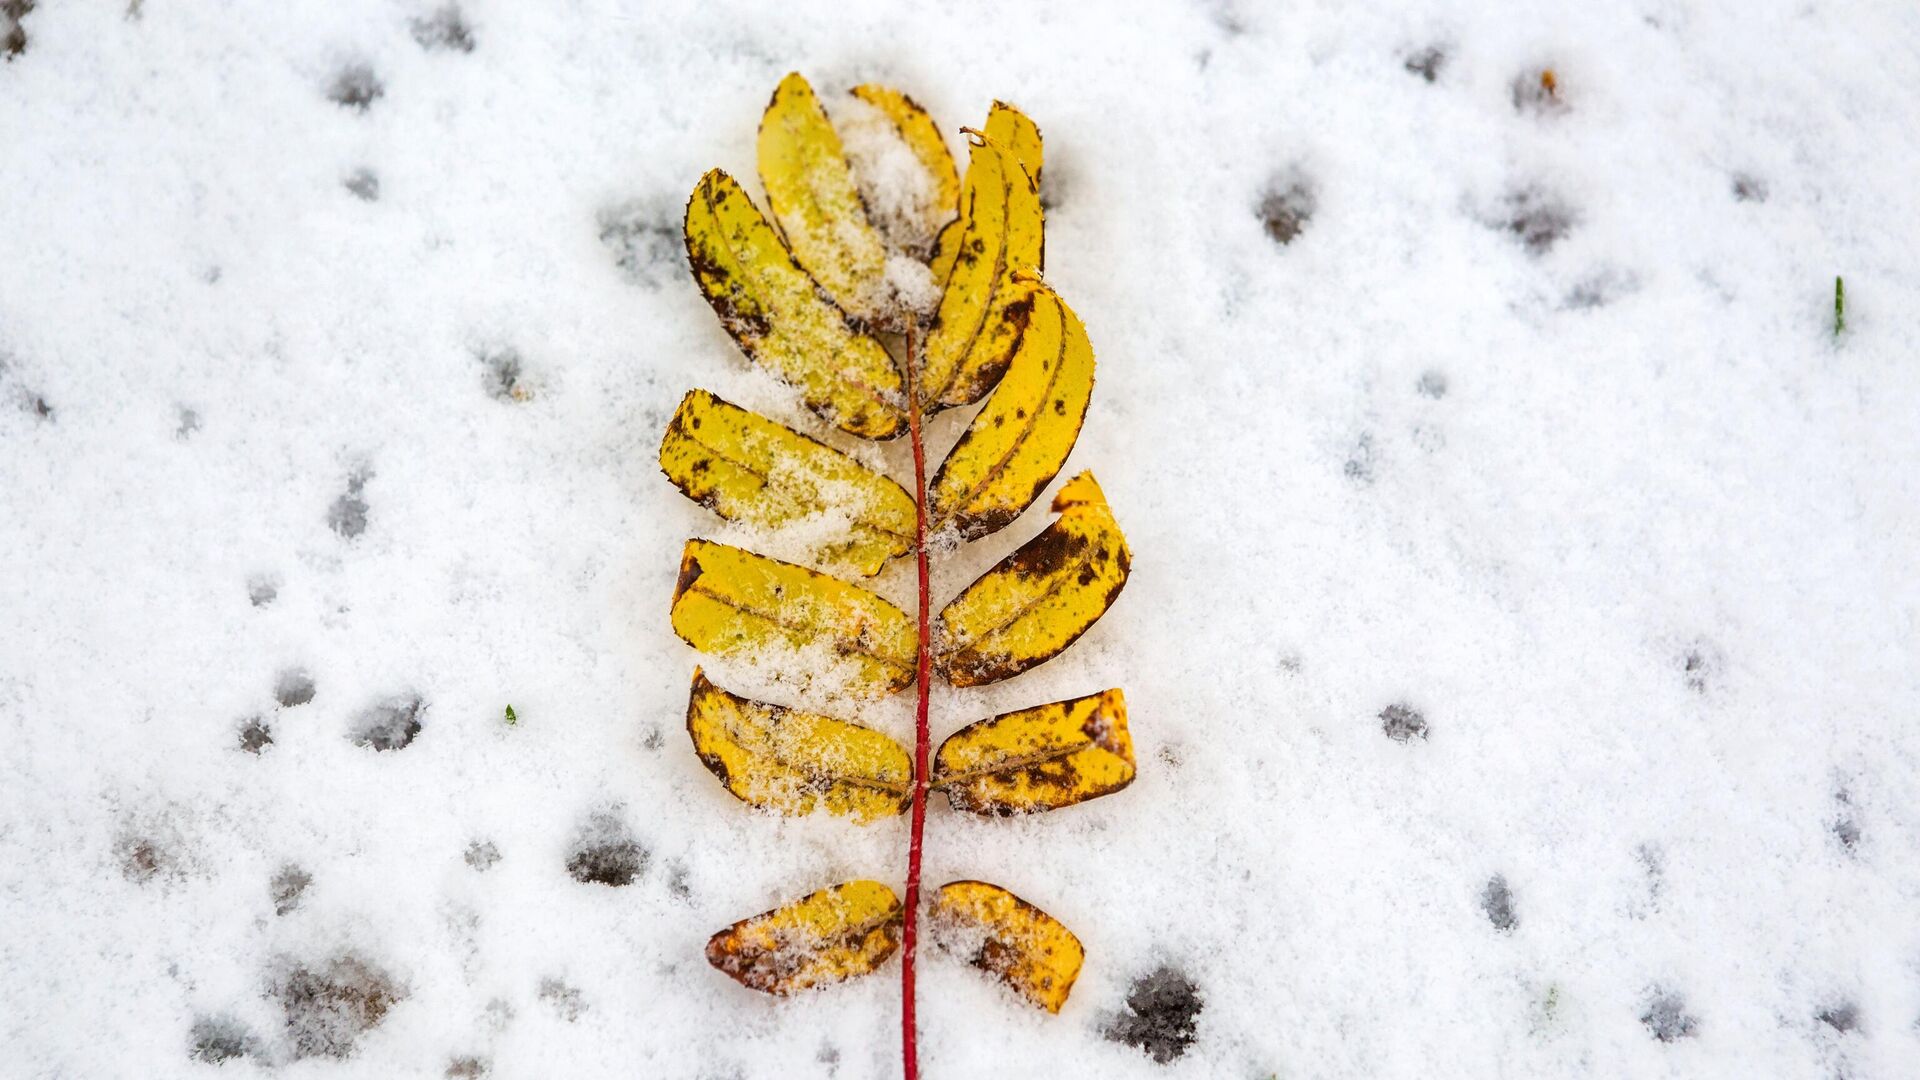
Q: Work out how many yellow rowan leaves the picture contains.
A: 13